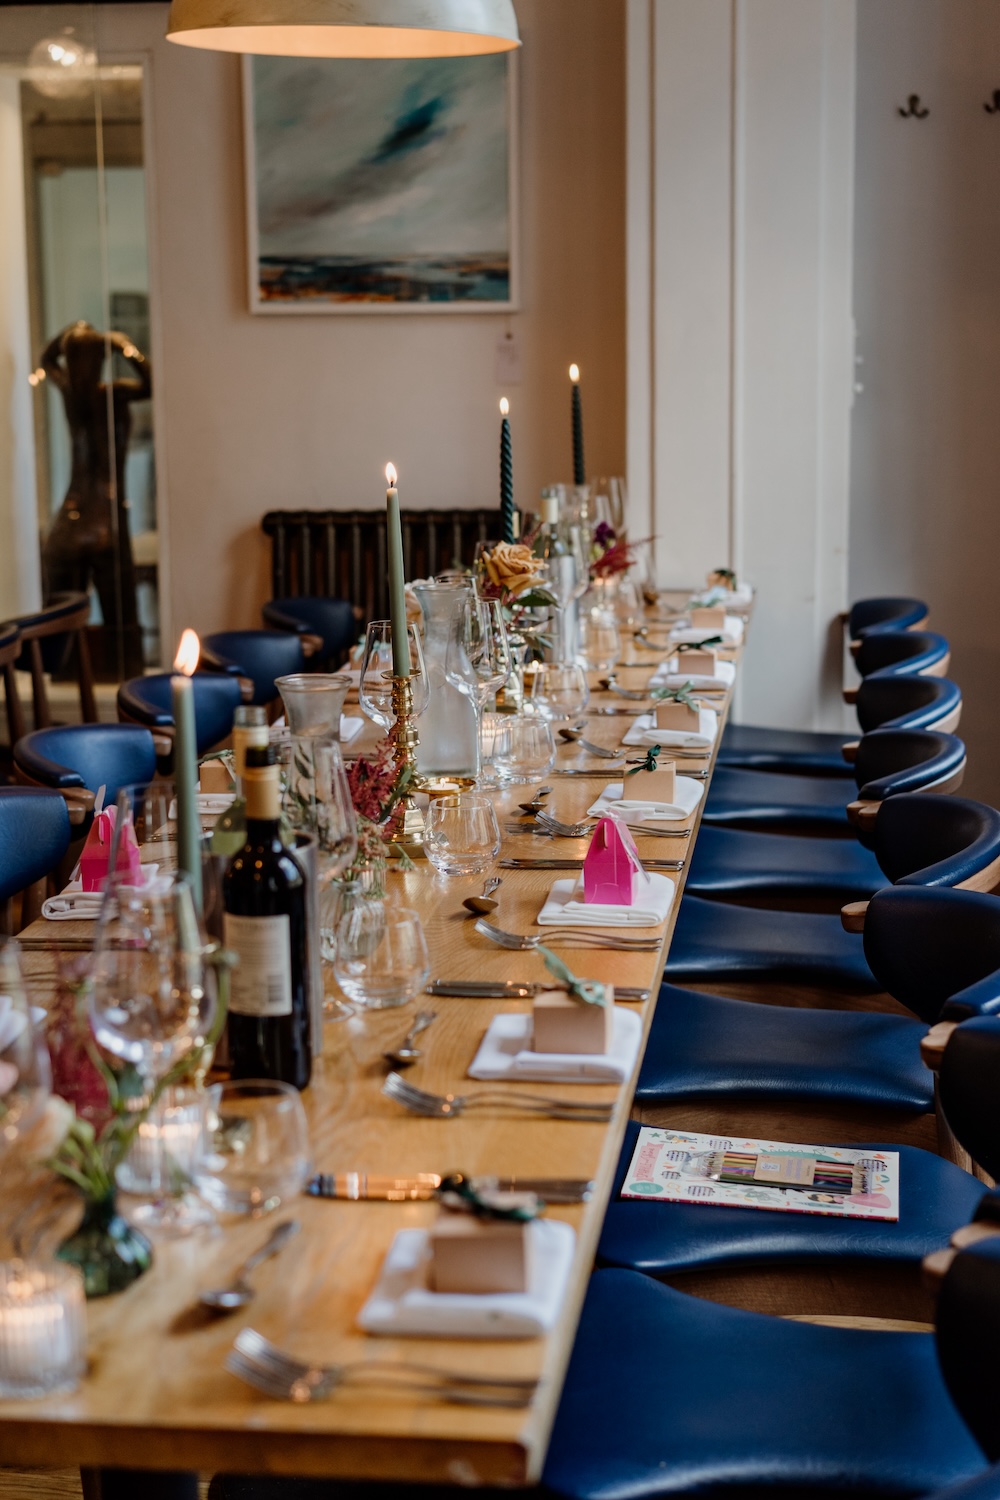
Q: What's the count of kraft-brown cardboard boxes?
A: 9